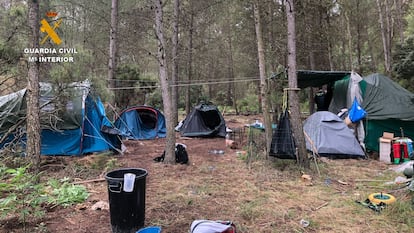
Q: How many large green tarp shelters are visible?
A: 1